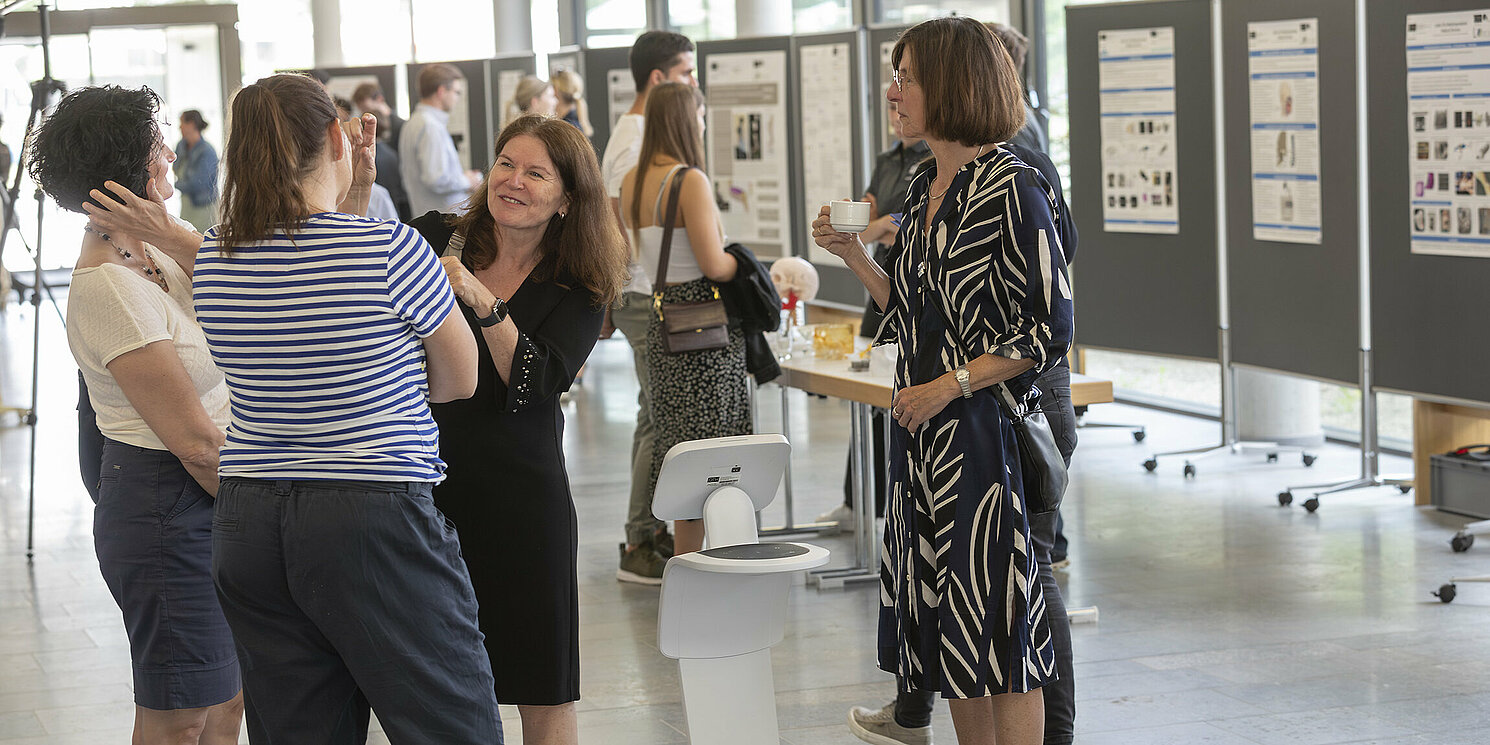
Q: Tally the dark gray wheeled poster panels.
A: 11